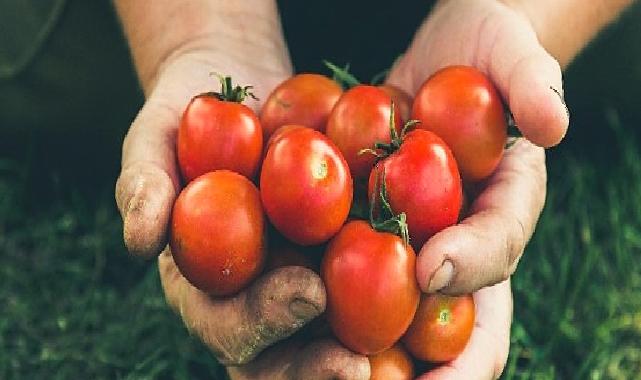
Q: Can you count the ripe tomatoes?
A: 11